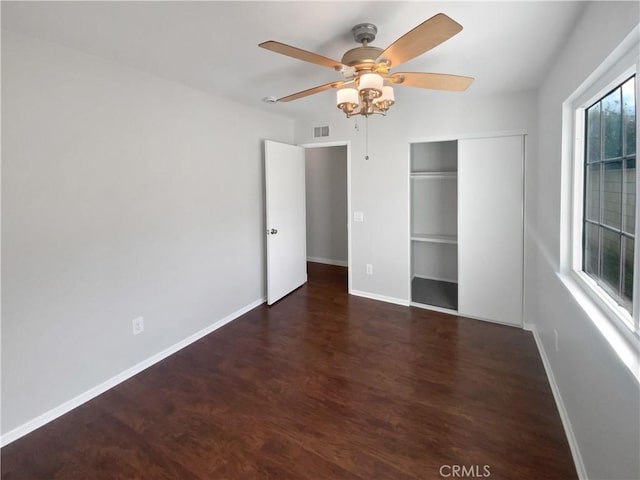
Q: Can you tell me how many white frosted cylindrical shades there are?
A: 3